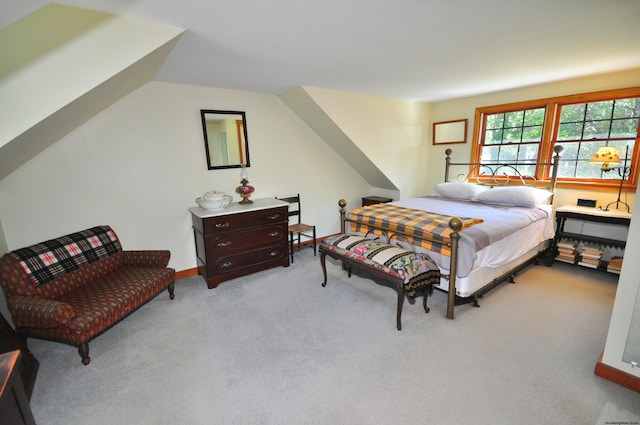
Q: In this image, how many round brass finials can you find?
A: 4